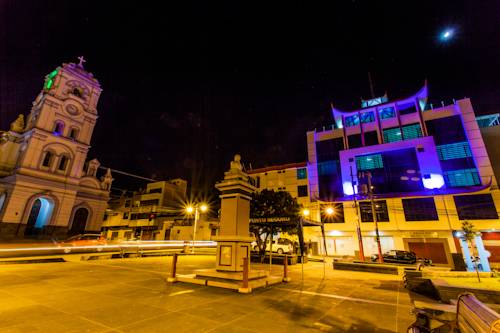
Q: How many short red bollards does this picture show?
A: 3